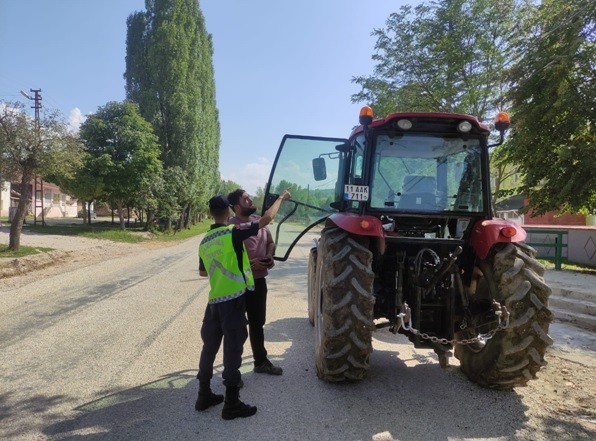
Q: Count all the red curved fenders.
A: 2